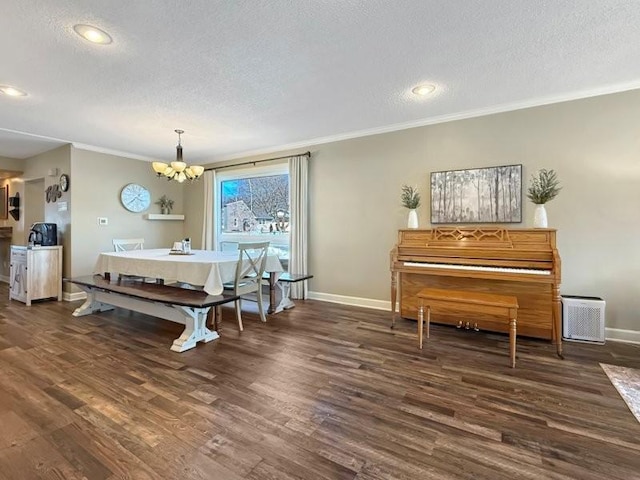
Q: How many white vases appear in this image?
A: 2